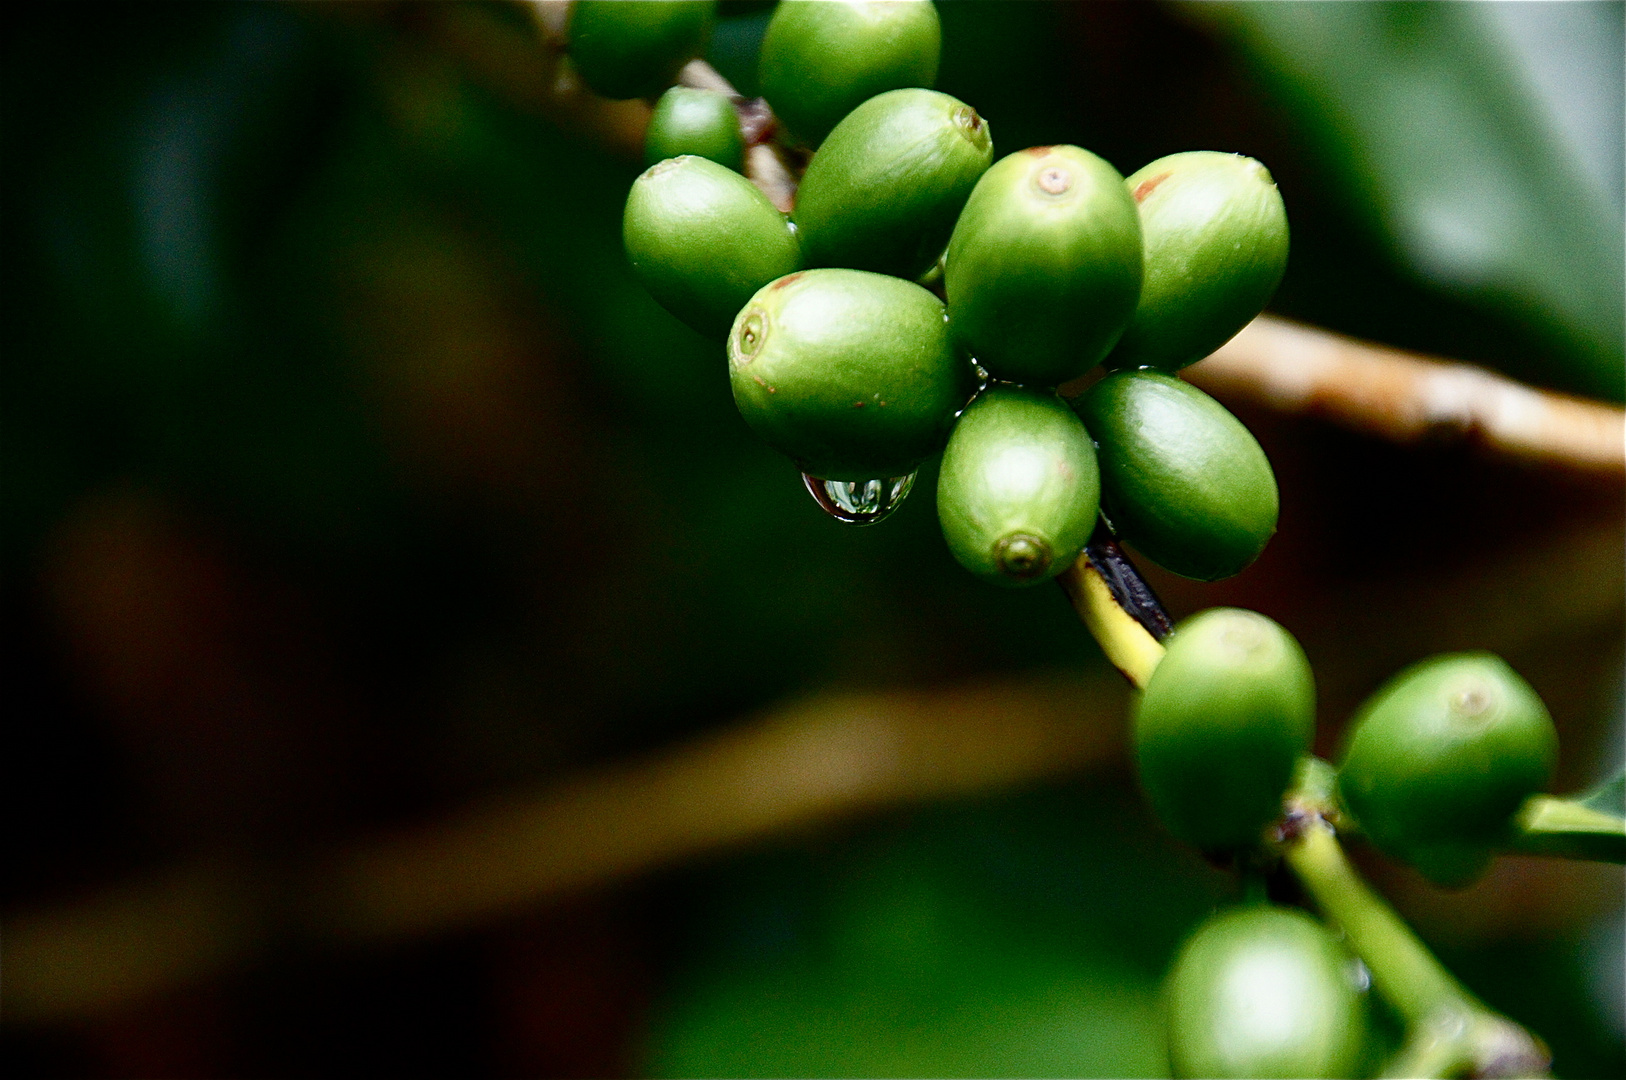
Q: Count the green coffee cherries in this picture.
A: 13